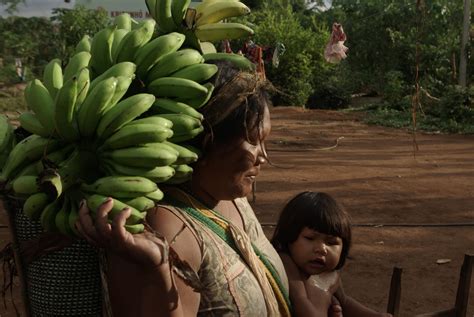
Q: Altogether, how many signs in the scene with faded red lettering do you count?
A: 1